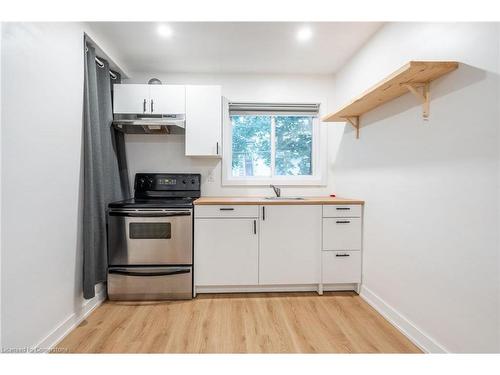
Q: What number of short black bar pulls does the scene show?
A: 9